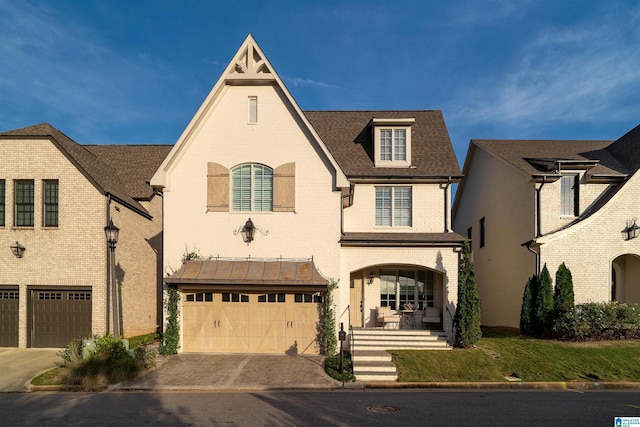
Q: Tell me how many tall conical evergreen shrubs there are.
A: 4